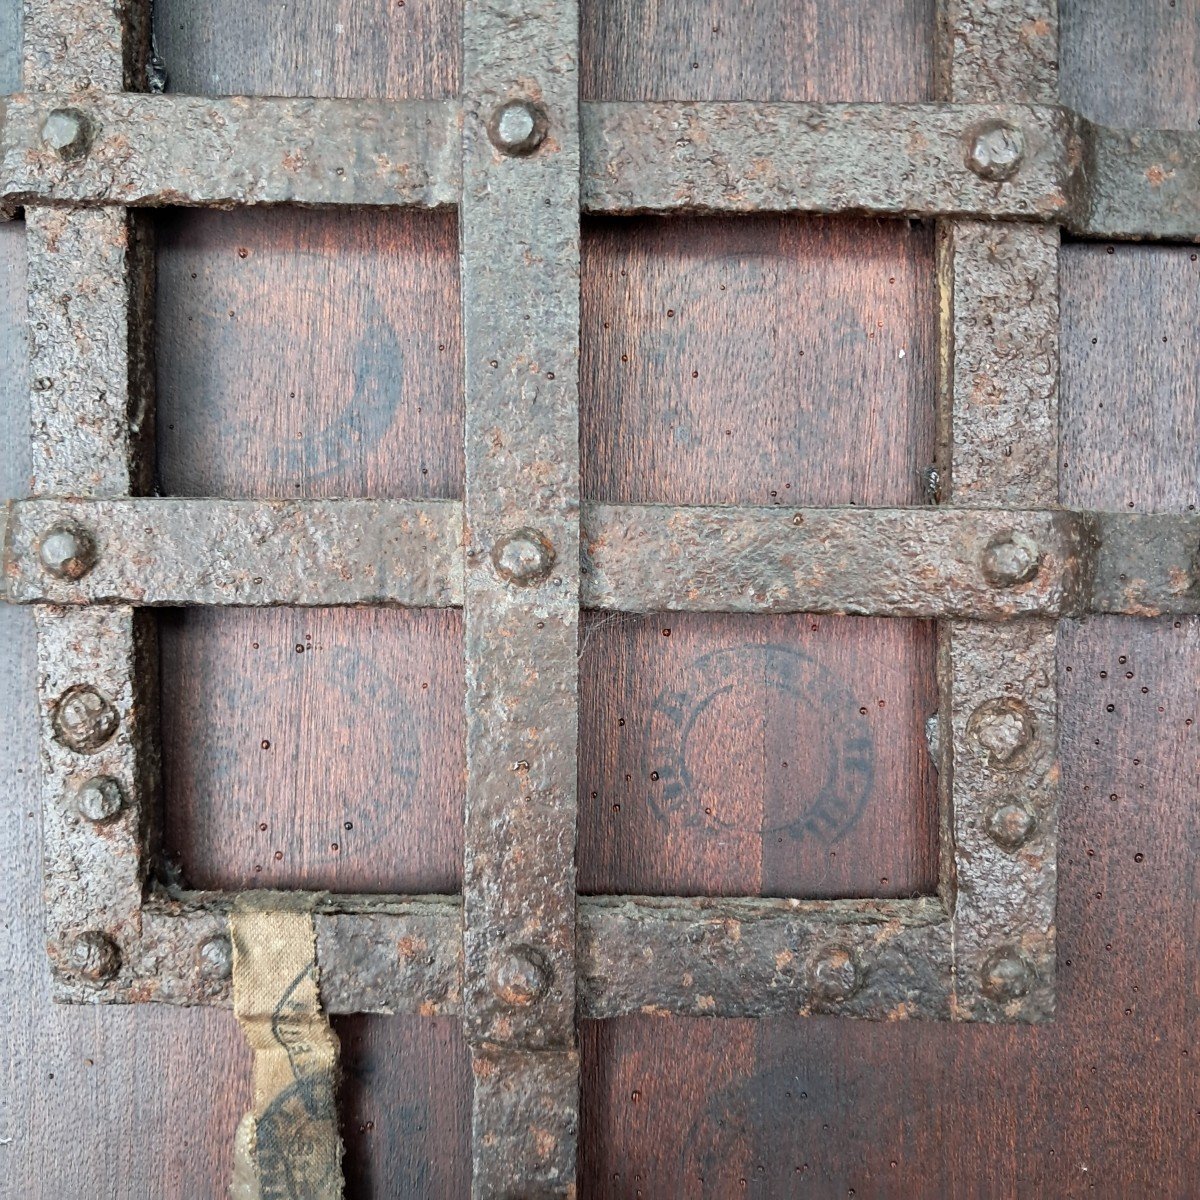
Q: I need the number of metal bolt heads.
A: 15